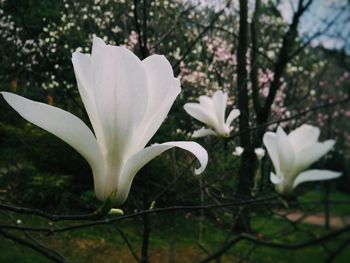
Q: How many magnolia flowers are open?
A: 3